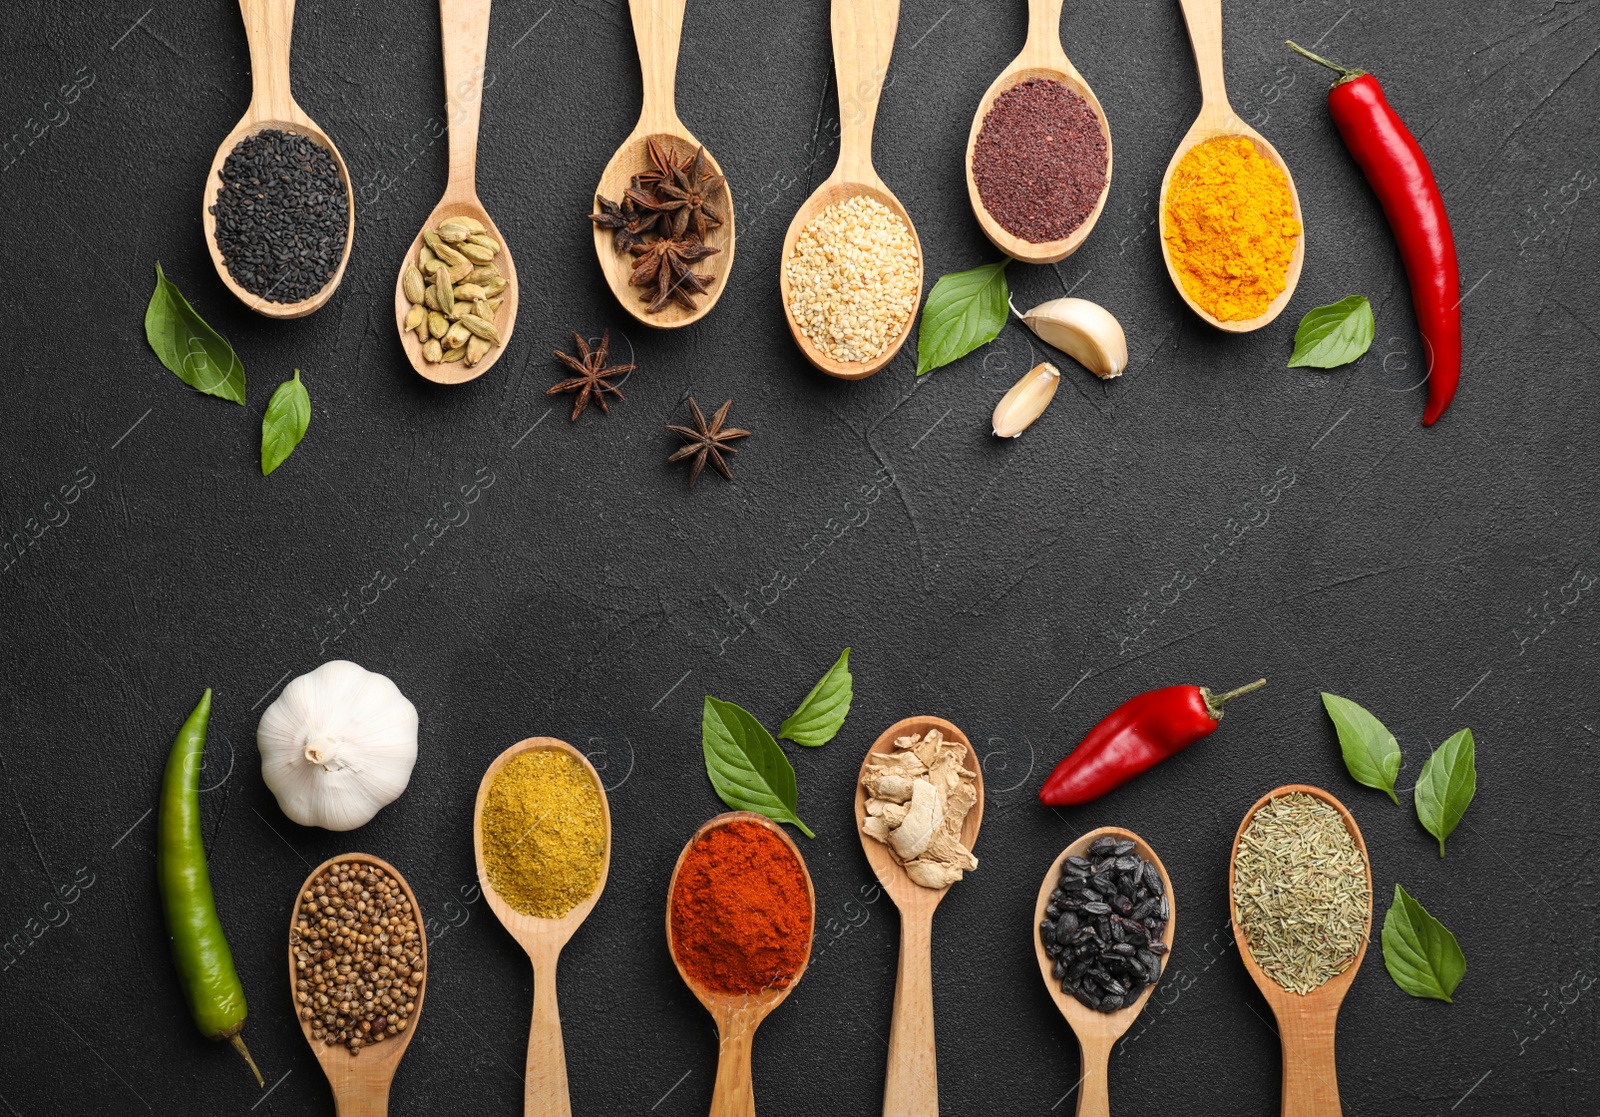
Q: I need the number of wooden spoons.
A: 12